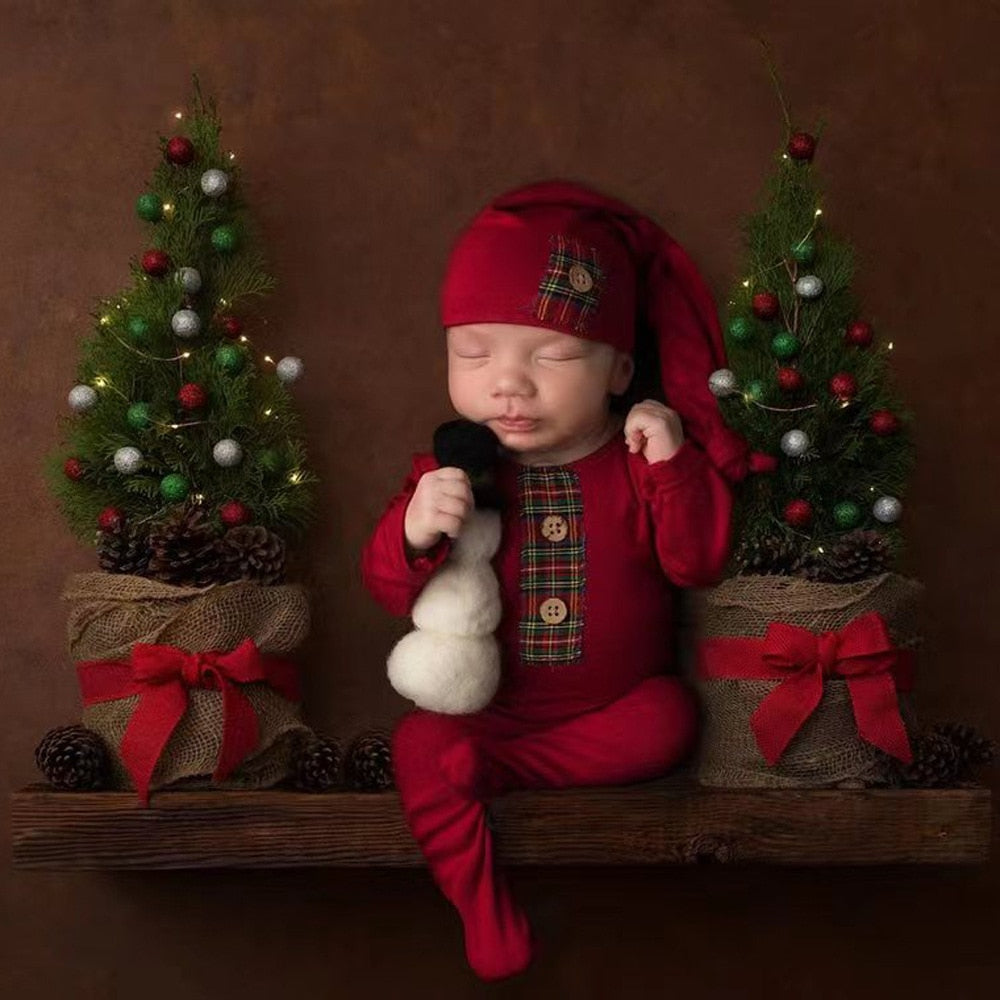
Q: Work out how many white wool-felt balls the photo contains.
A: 3